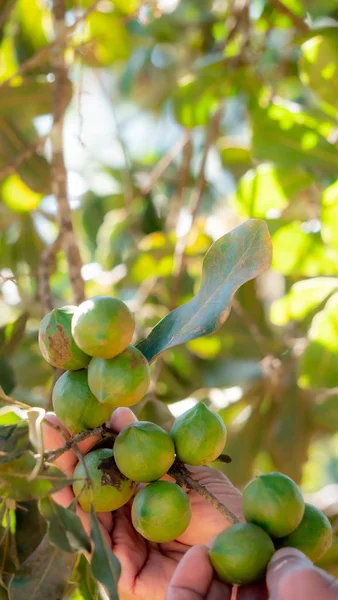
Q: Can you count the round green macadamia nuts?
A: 11